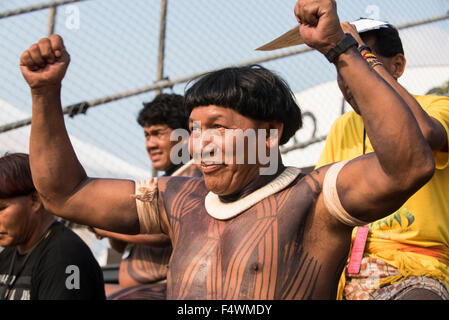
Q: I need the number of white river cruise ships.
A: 0